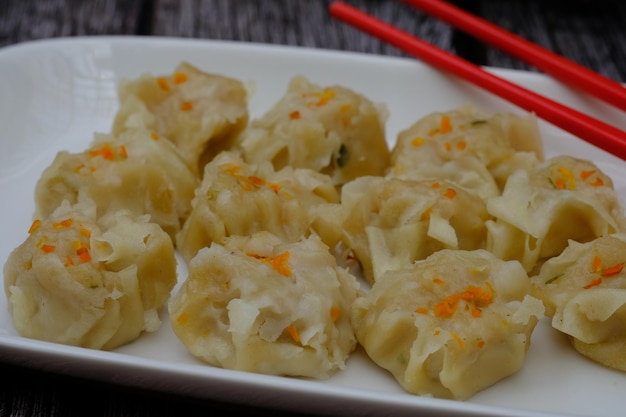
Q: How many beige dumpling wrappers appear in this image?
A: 11